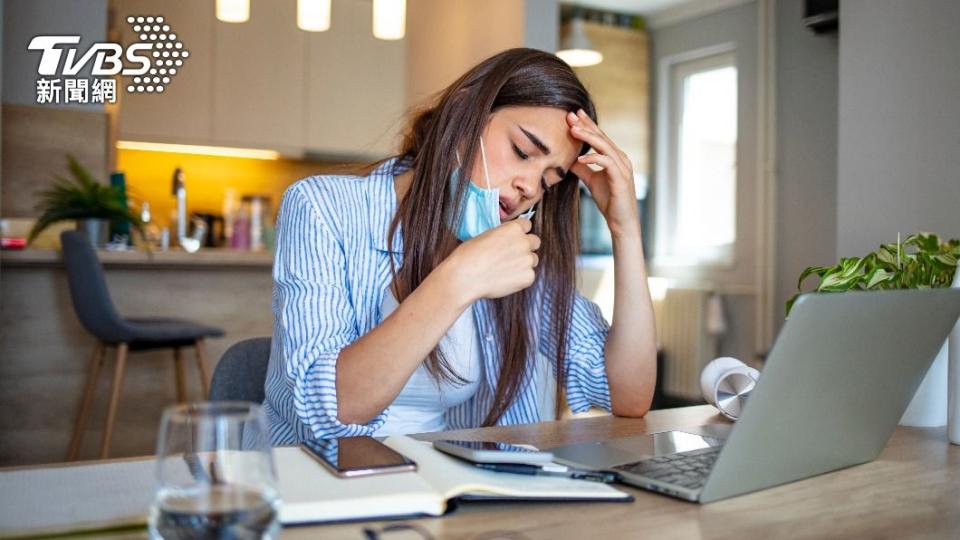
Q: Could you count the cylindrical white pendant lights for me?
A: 3